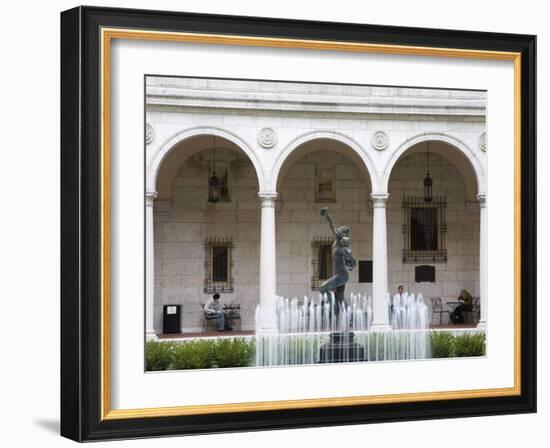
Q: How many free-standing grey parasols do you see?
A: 0